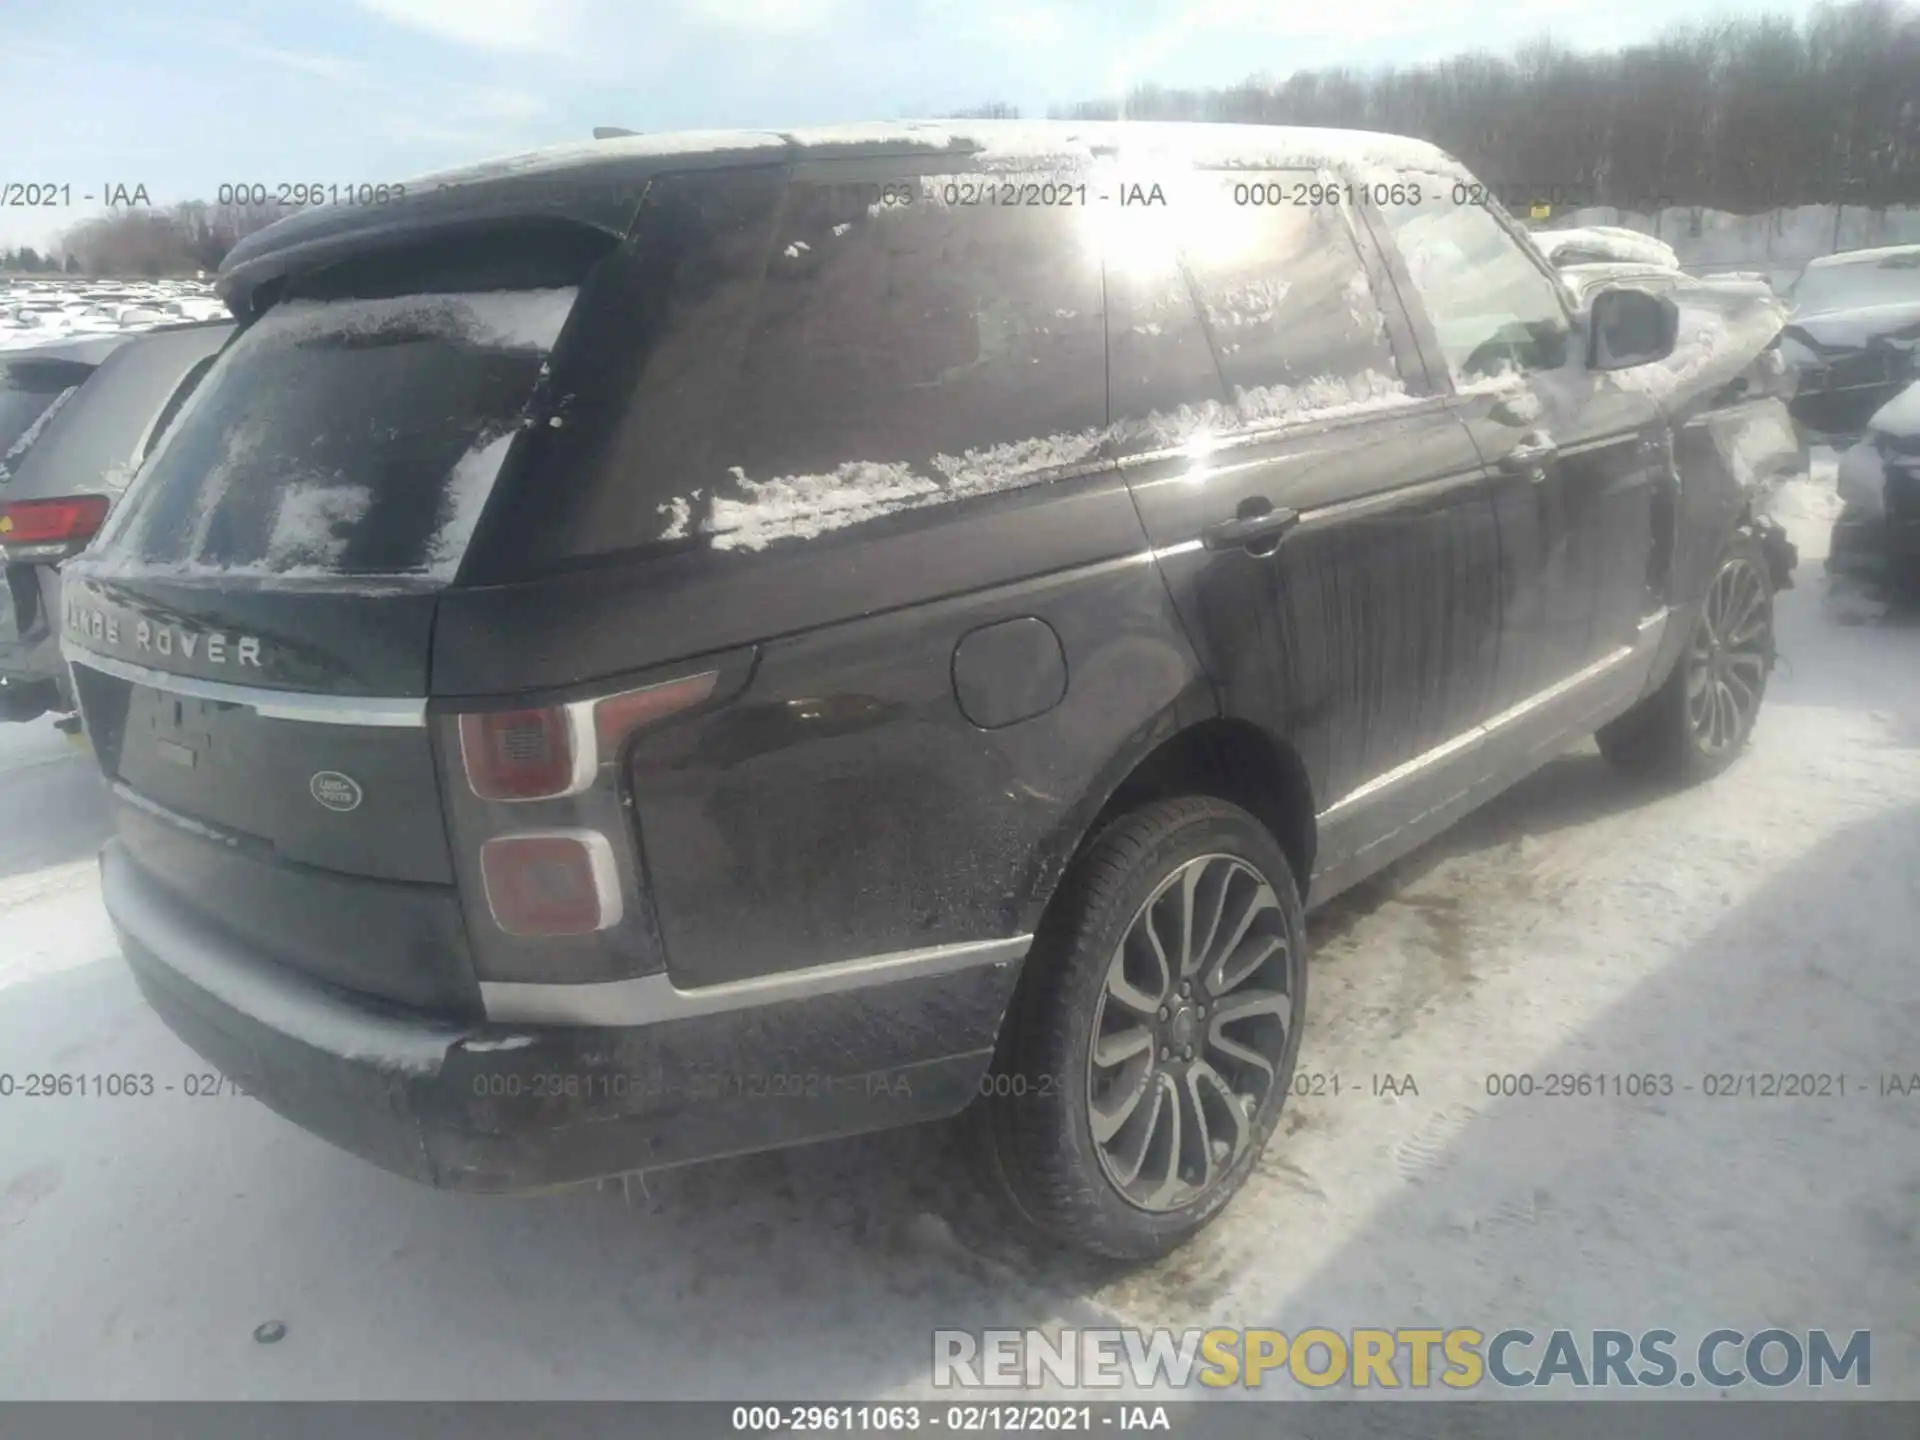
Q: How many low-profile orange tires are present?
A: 0